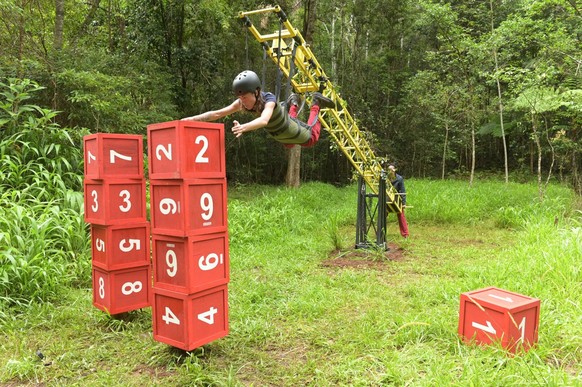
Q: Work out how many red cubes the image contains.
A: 9